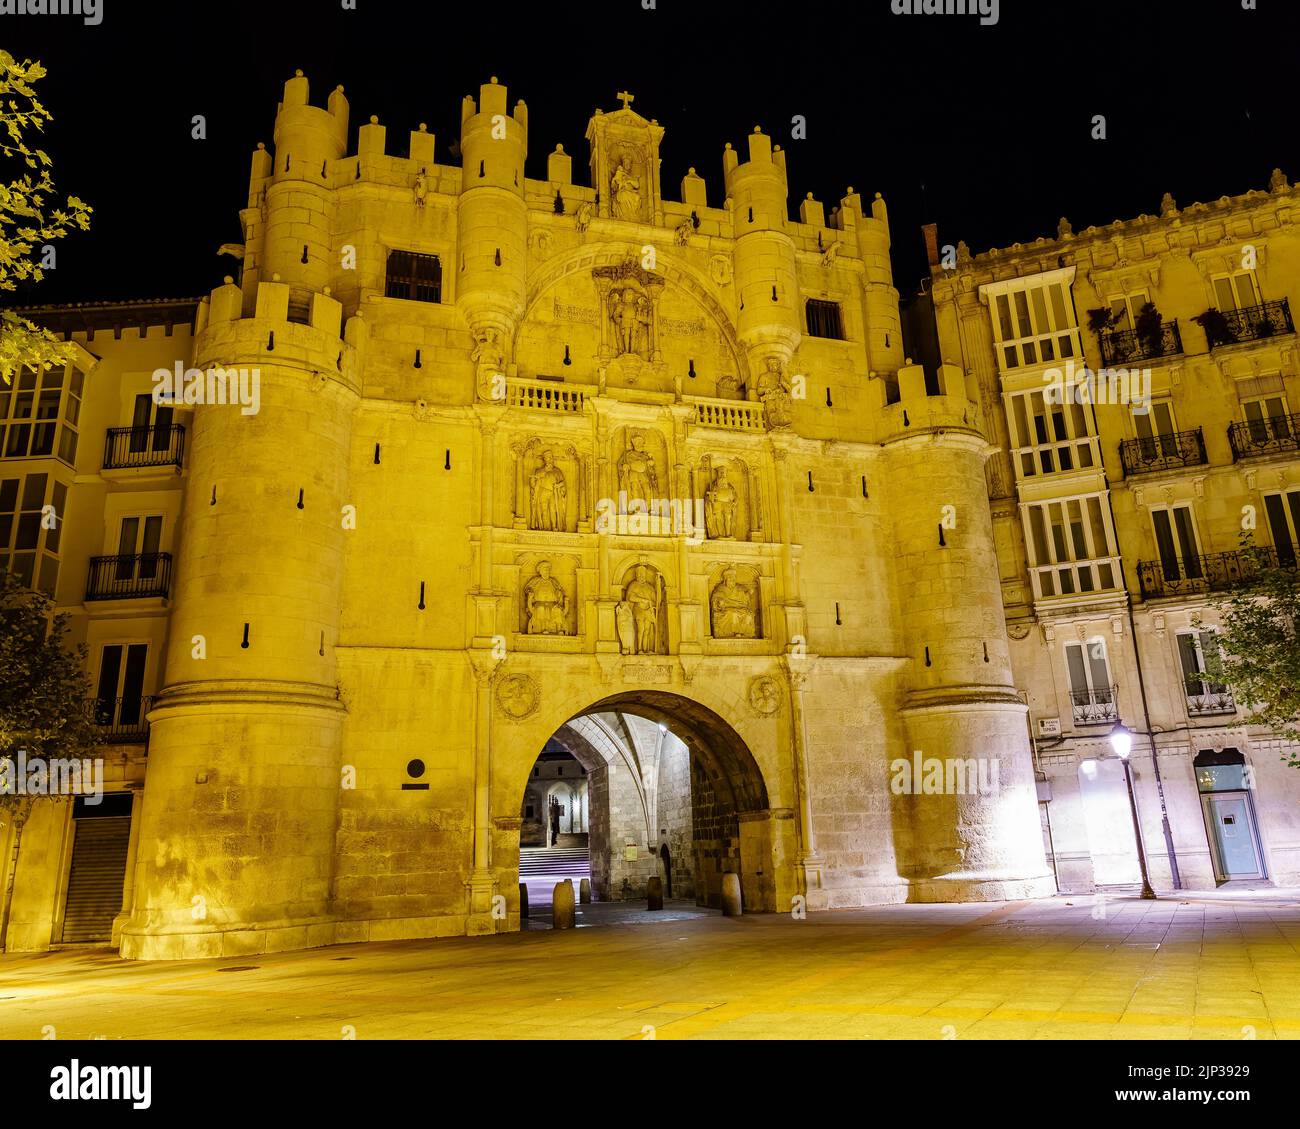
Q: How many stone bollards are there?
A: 6